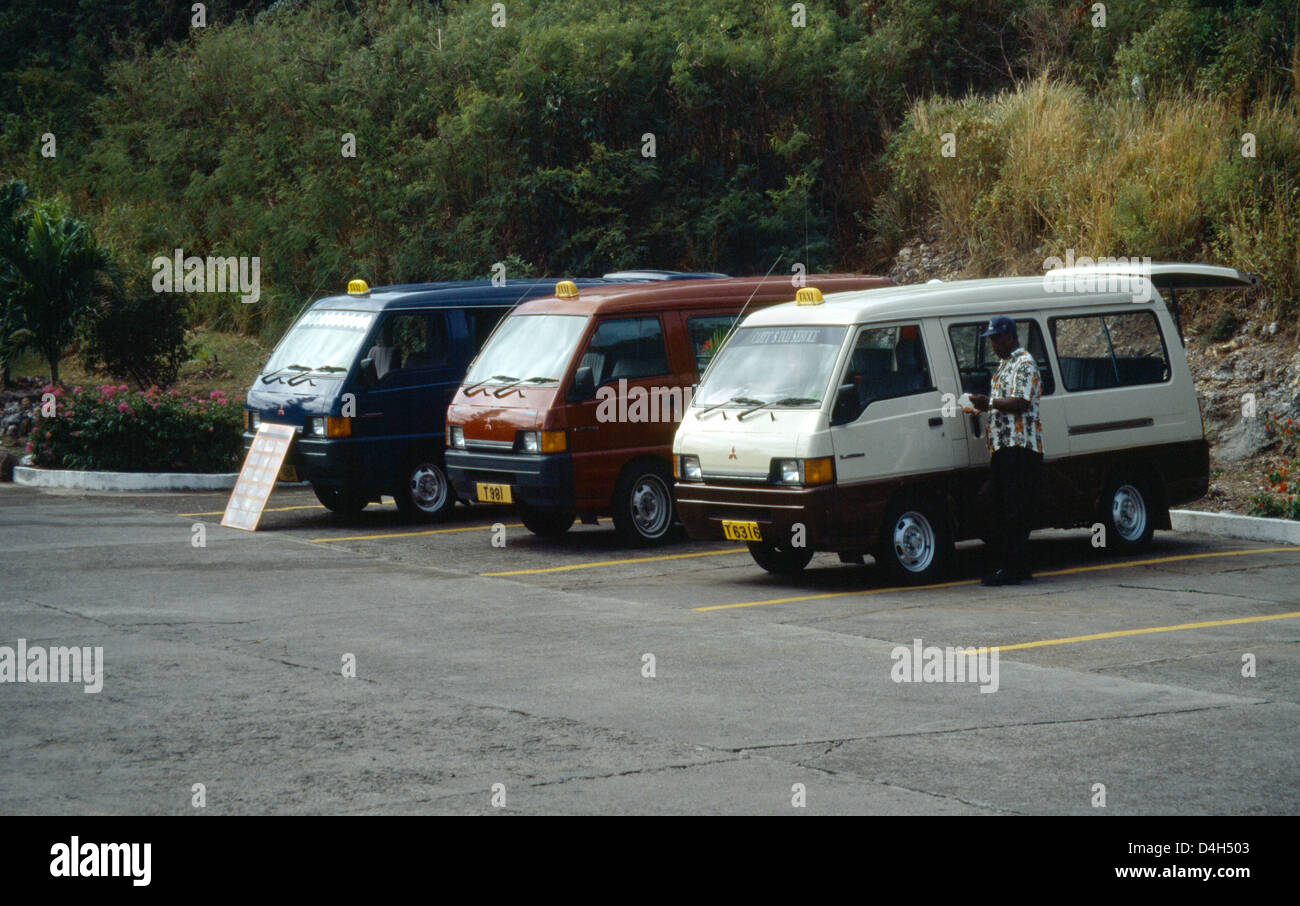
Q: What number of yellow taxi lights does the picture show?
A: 3